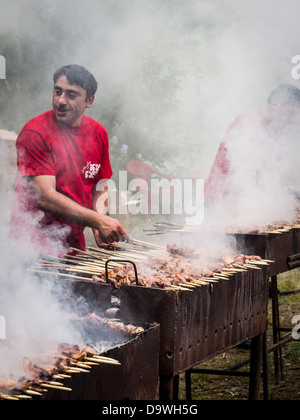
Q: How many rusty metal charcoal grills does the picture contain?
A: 3